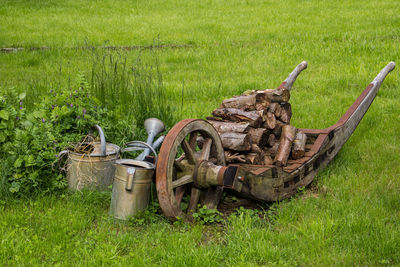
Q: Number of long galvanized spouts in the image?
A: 2